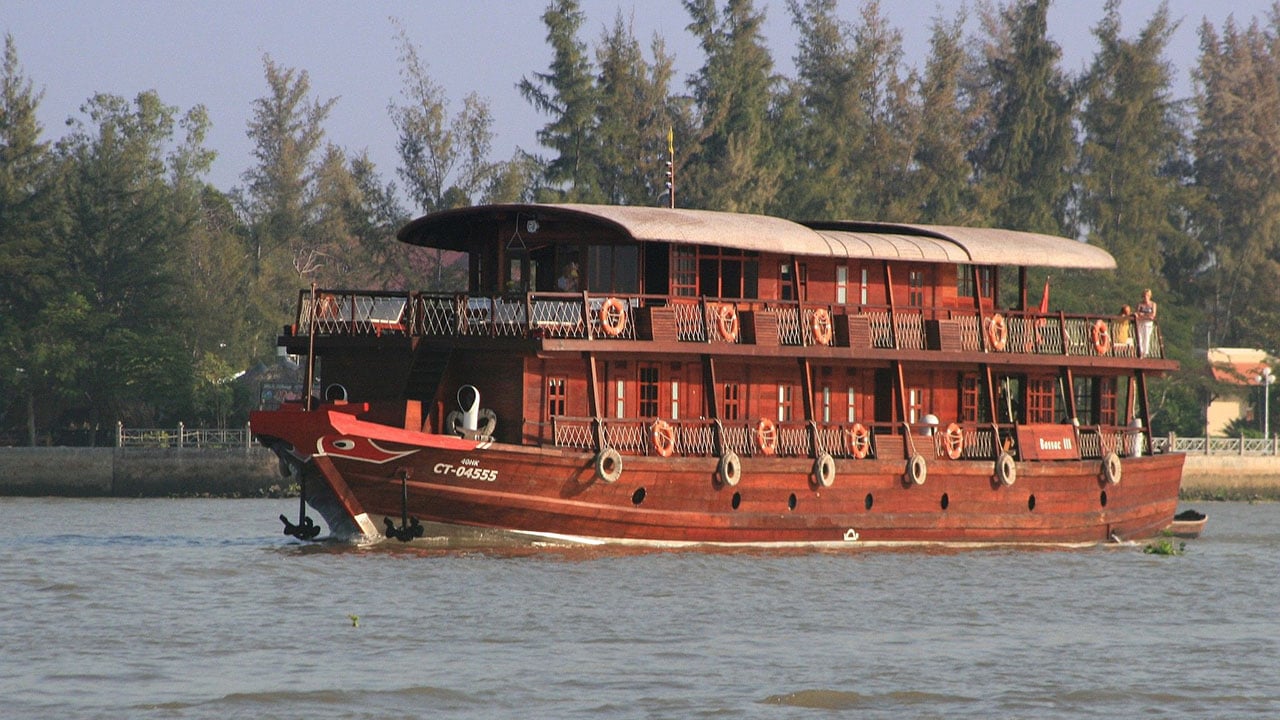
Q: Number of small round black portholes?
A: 7